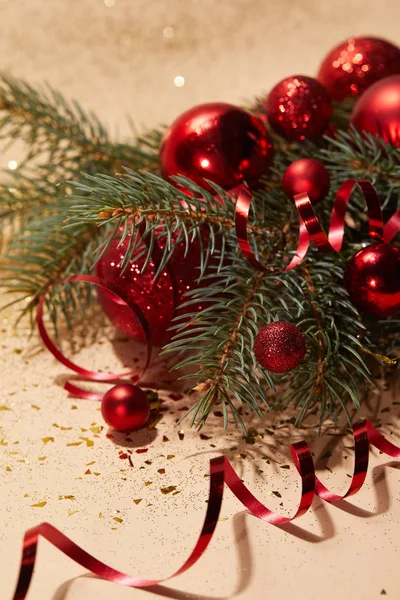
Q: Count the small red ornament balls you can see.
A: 3